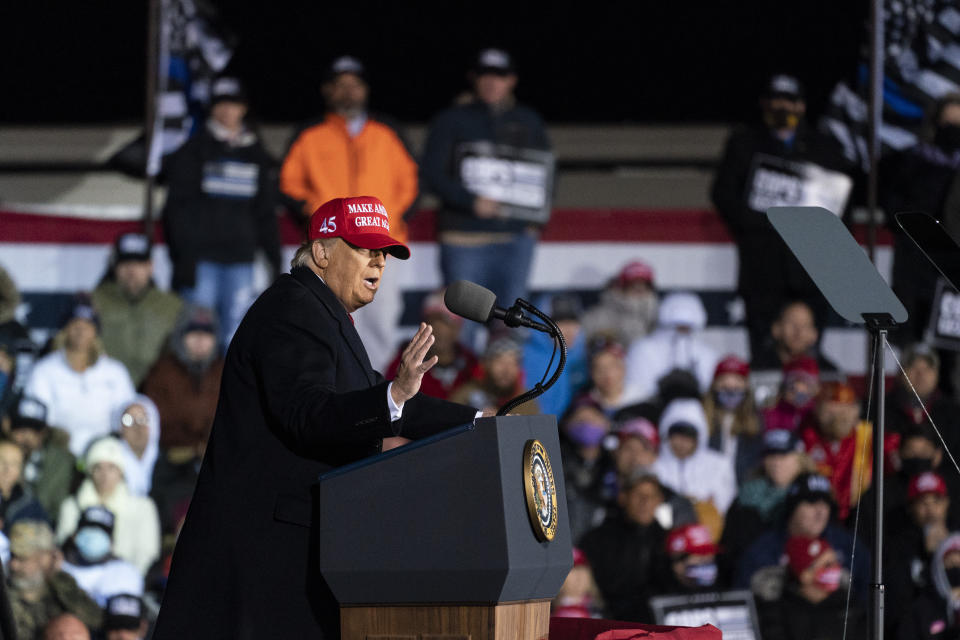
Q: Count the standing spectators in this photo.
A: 5